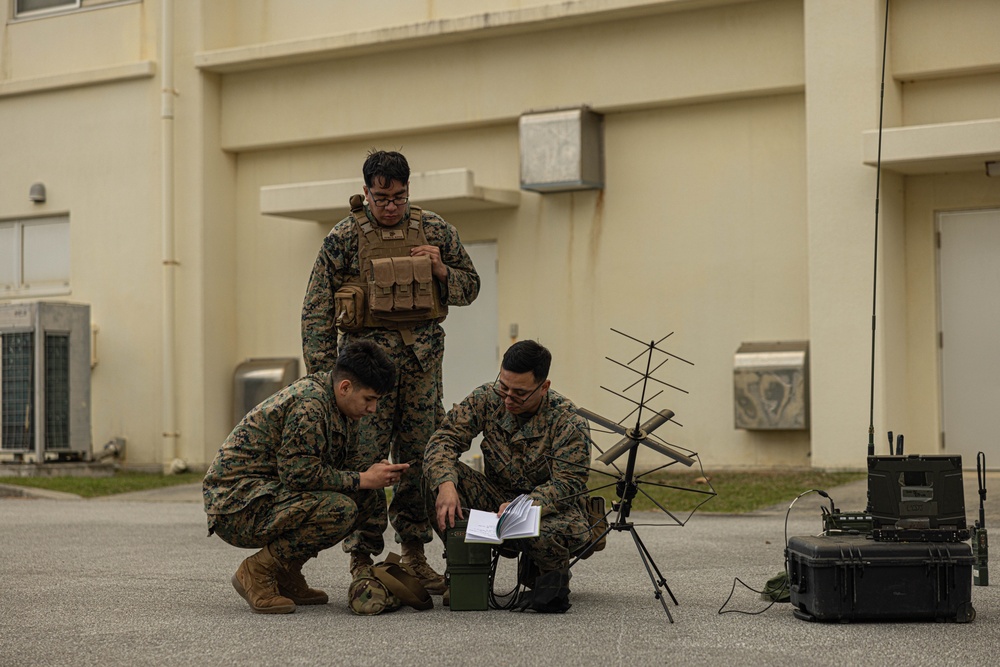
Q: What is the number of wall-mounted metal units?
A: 3